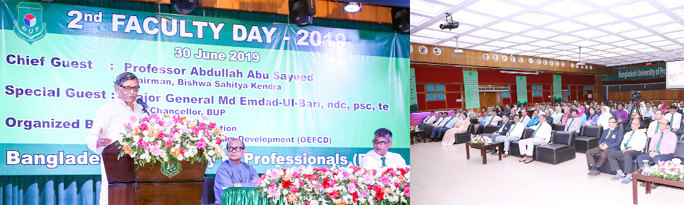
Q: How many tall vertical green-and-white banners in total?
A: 4